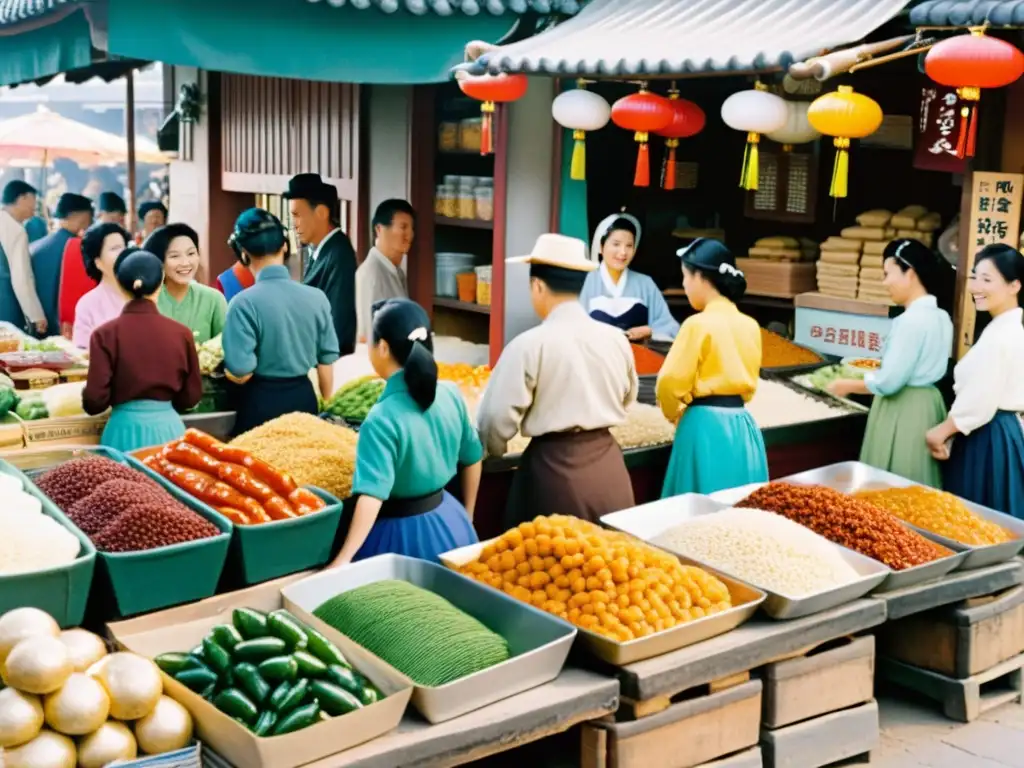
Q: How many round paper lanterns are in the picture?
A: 8